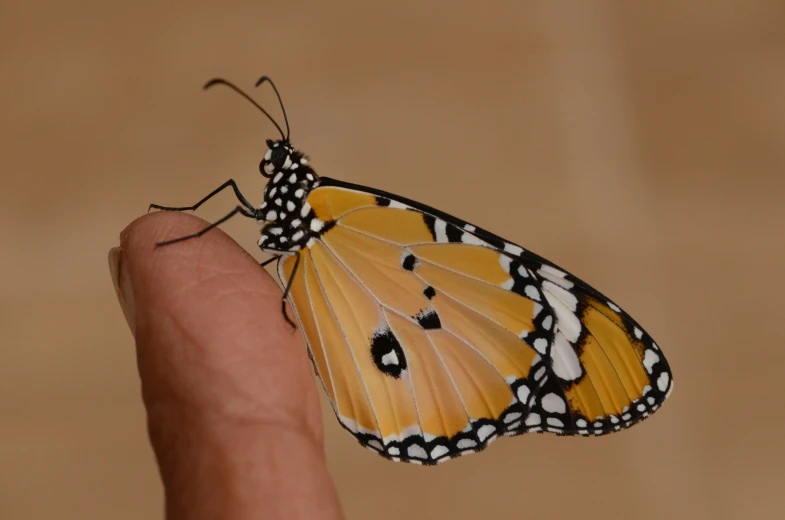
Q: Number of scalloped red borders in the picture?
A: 0